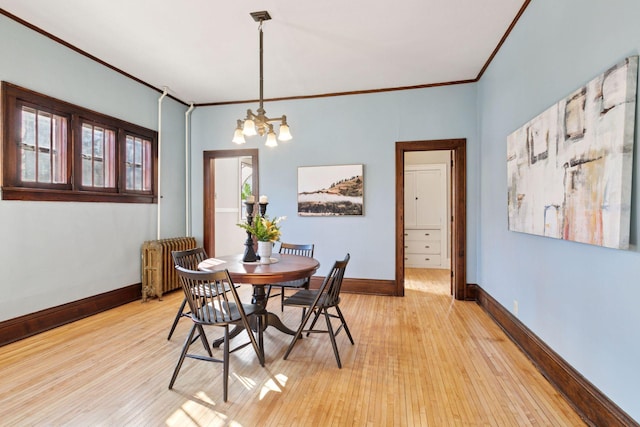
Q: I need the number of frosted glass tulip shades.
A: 4